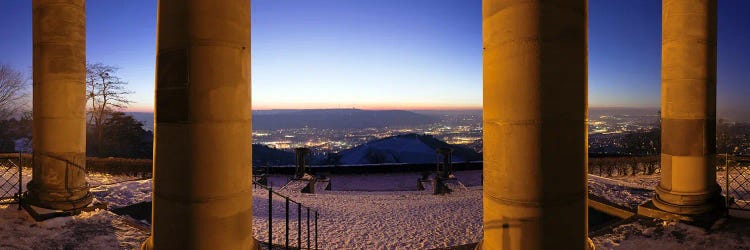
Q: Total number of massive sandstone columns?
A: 4